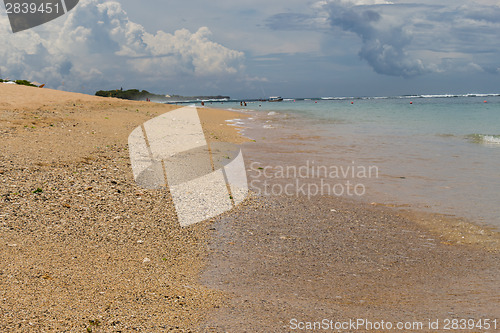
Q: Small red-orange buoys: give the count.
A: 5